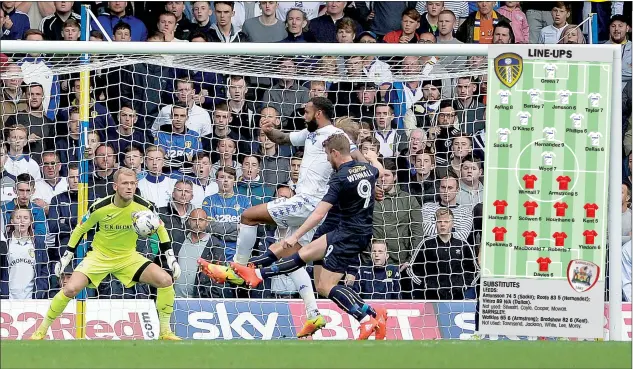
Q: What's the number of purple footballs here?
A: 0